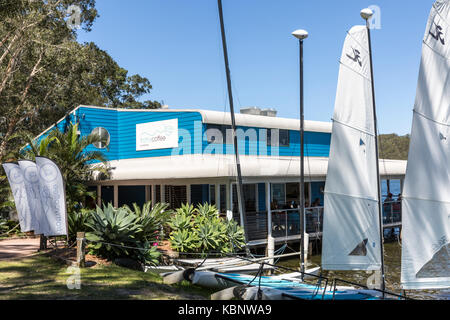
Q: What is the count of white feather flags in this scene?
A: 3